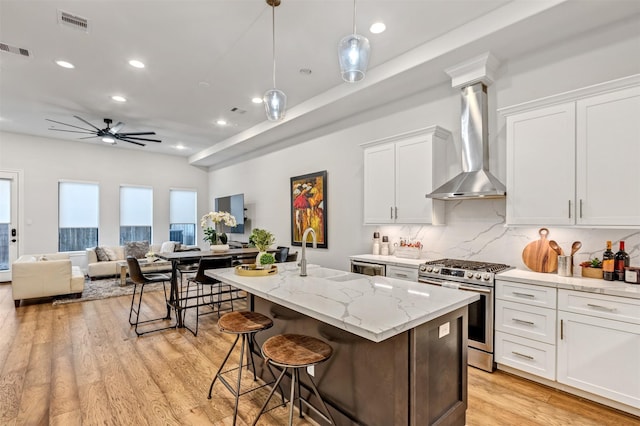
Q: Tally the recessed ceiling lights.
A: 7